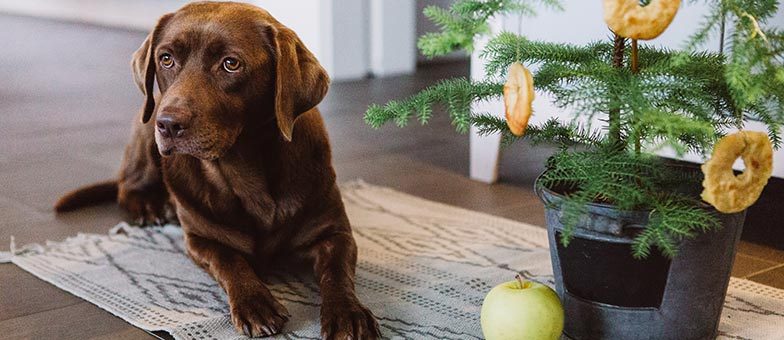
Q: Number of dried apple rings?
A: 3